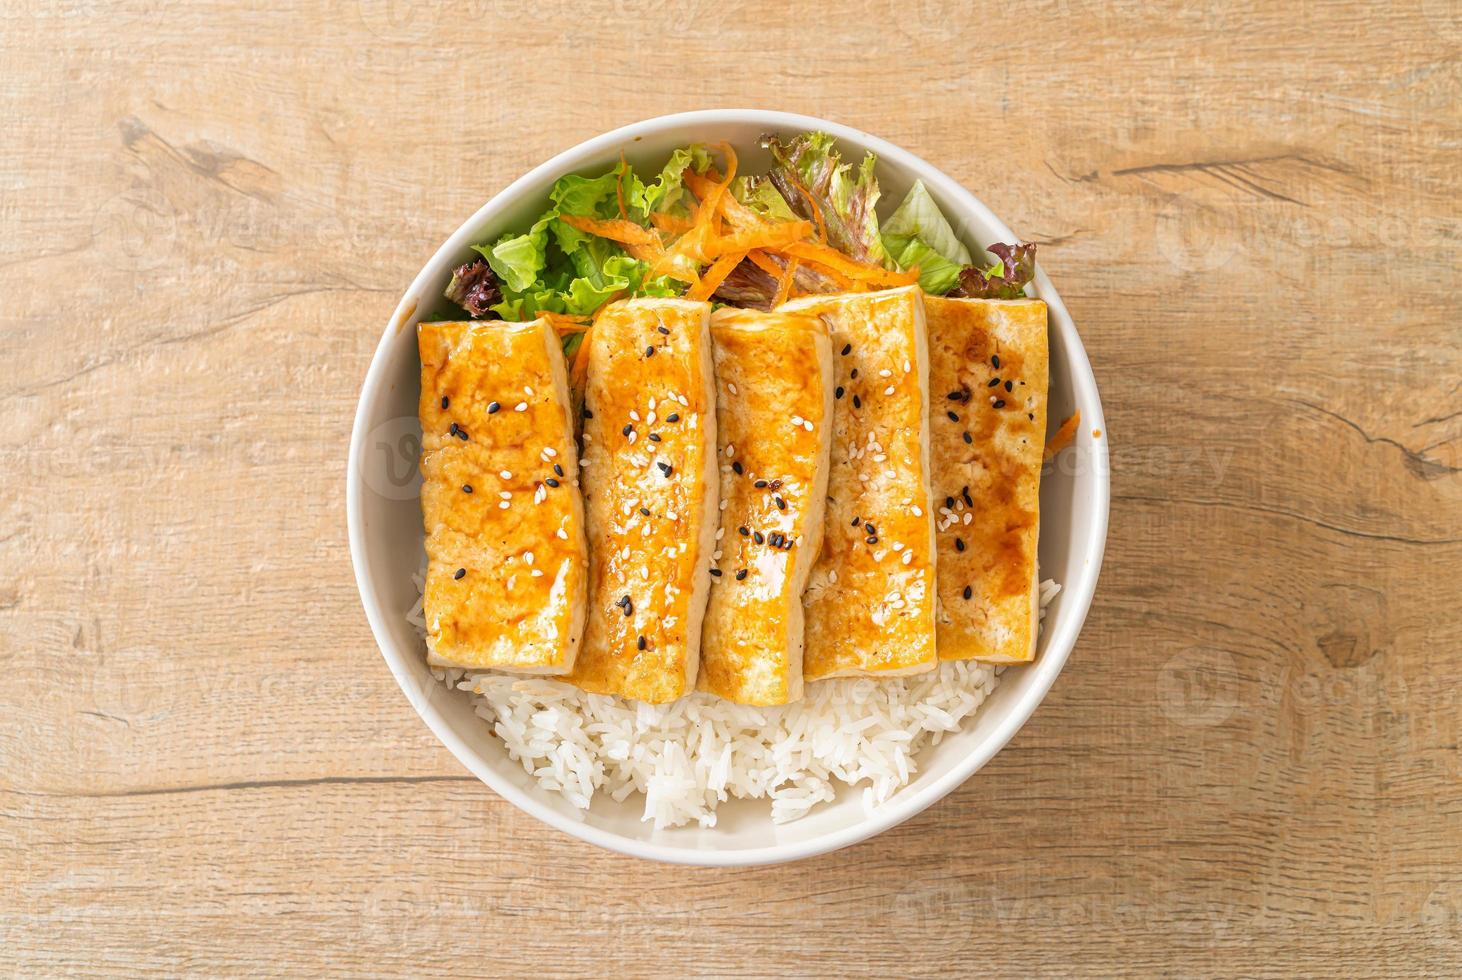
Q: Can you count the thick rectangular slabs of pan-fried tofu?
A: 5